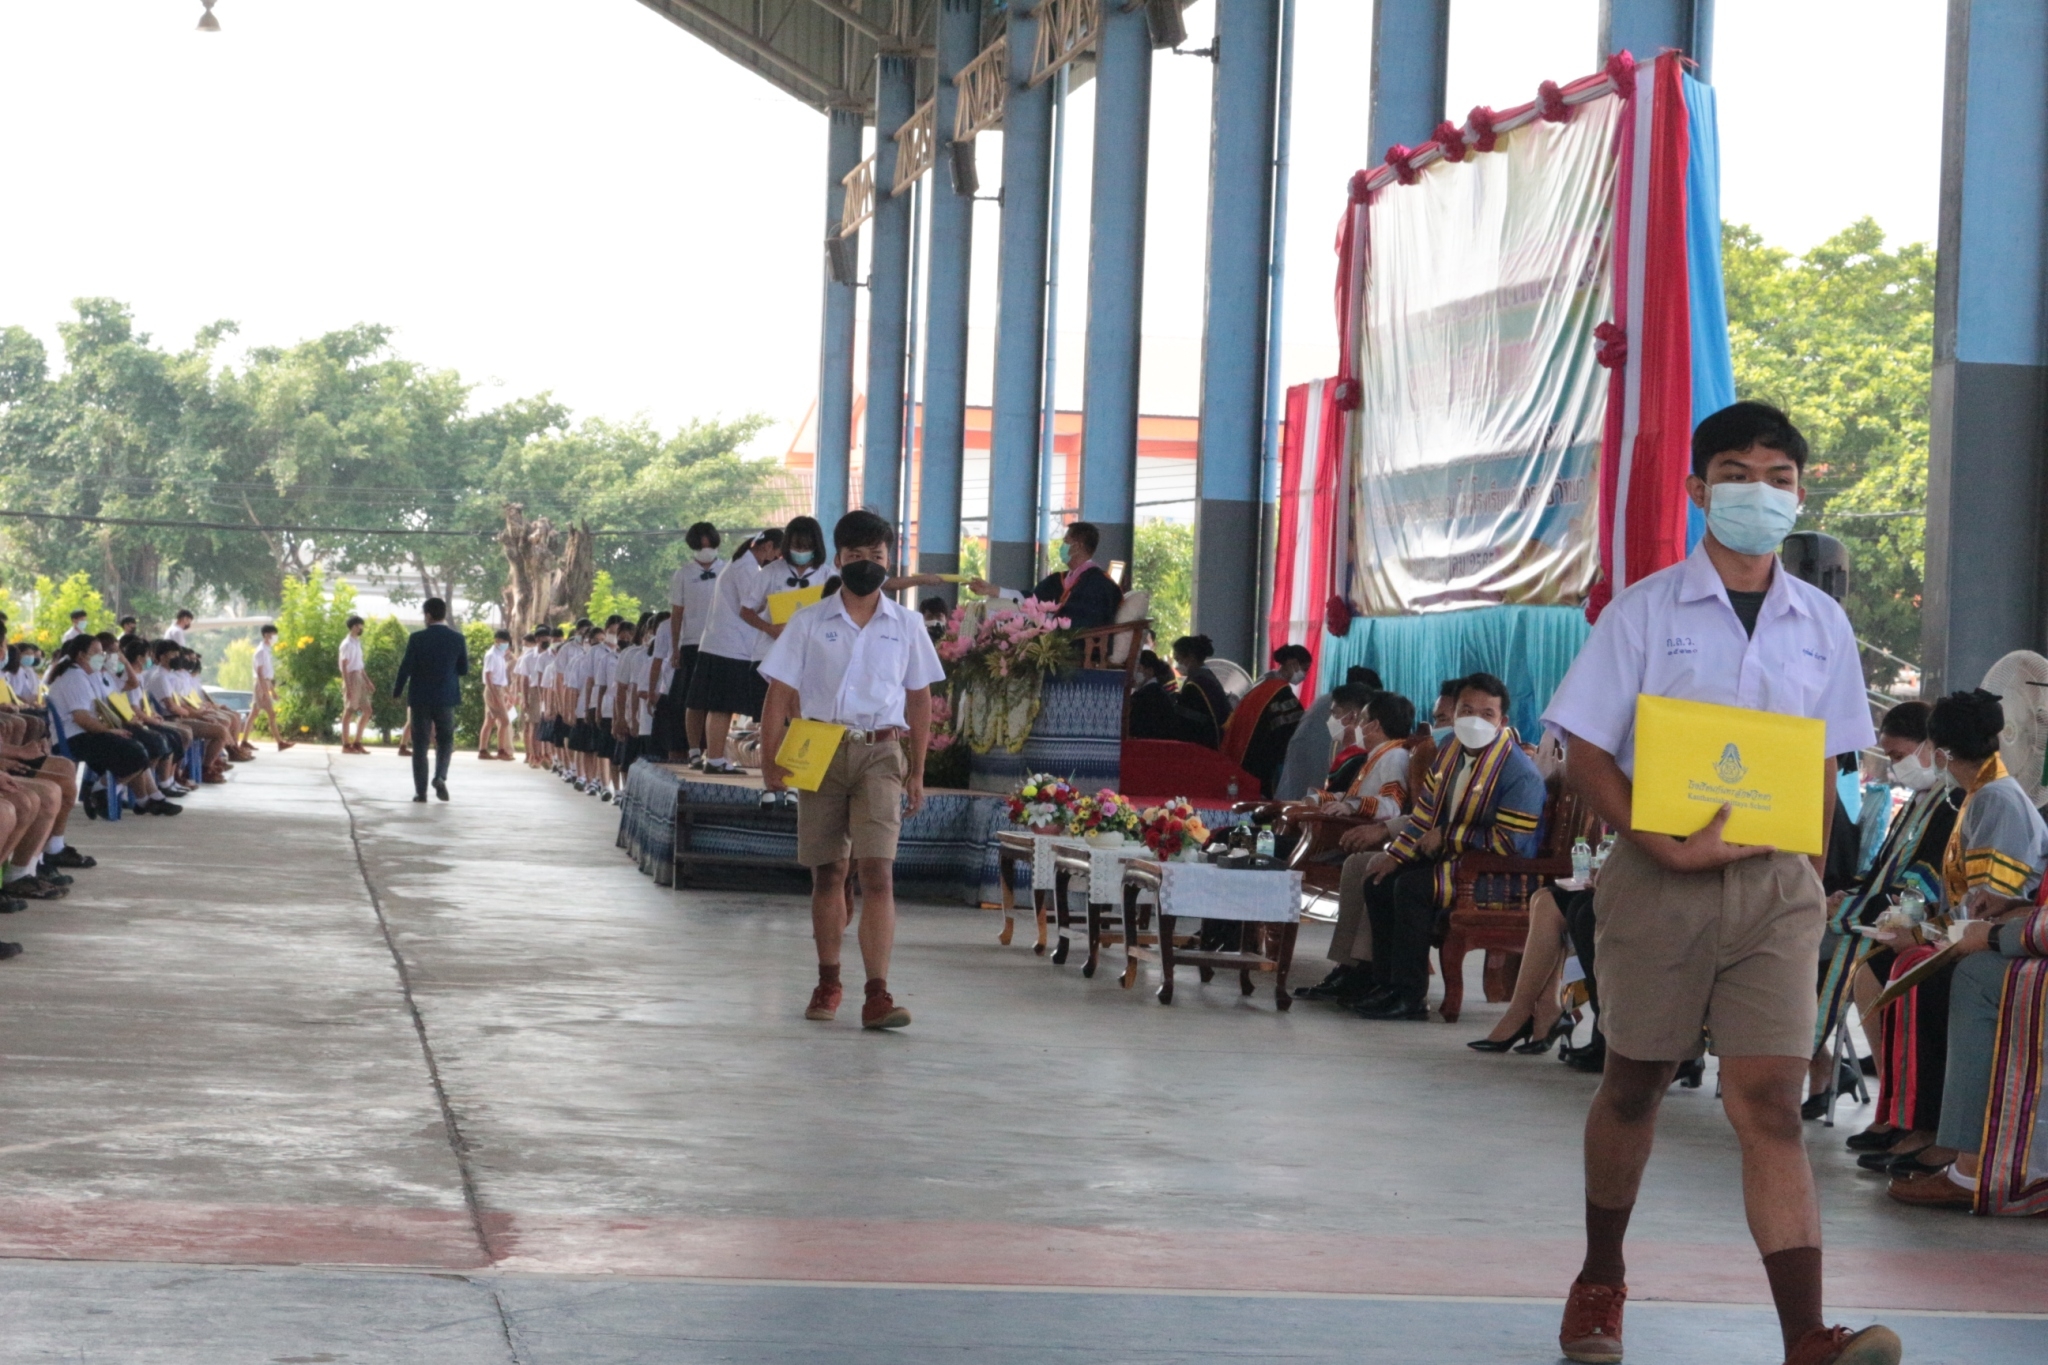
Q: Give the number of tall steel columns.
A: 9